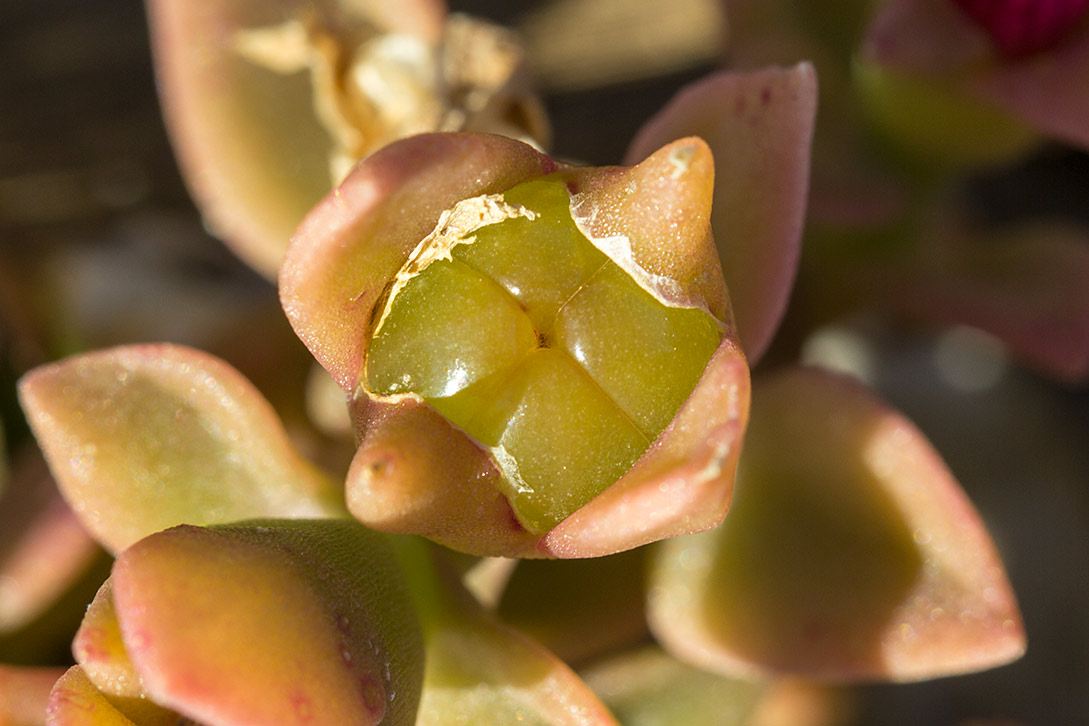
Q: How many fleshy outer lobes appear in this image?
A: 4